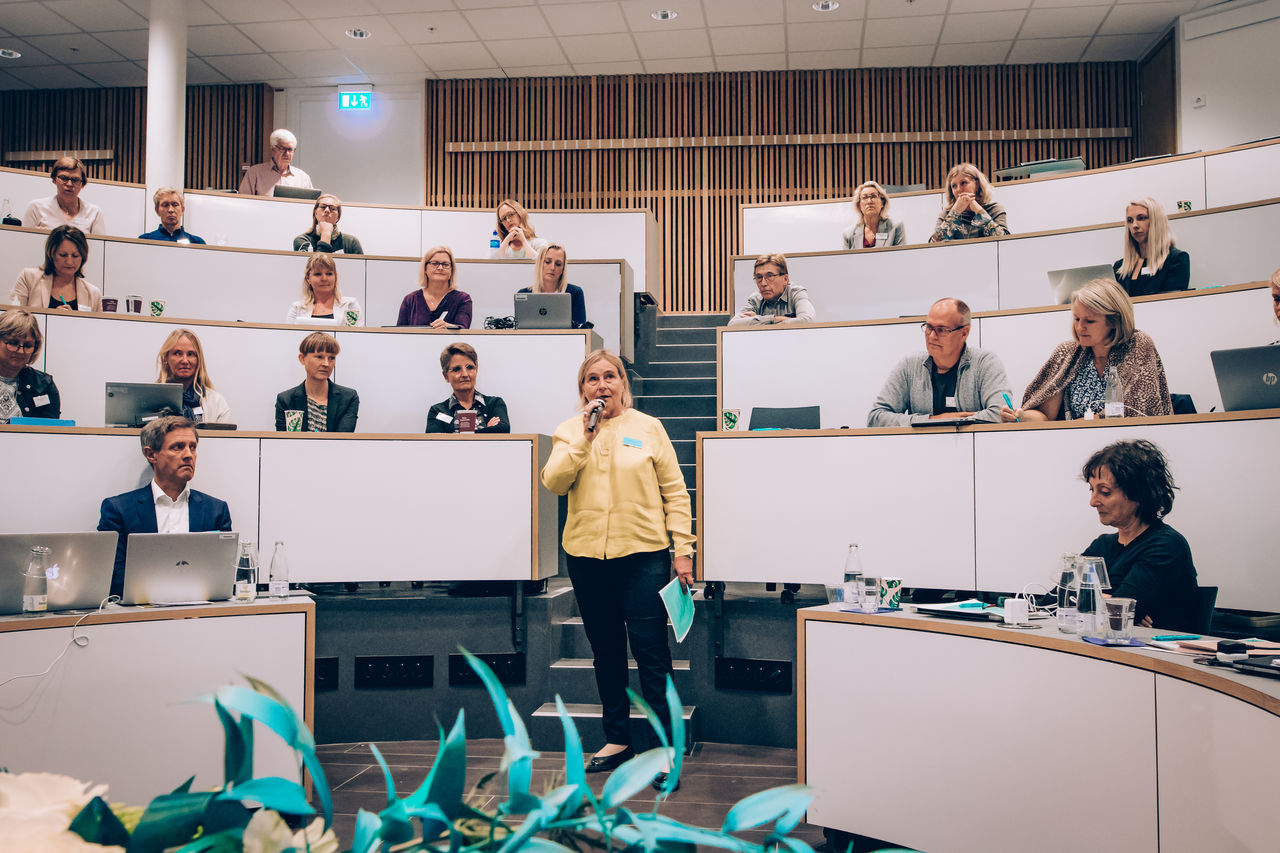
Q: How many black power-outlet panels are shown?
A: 4